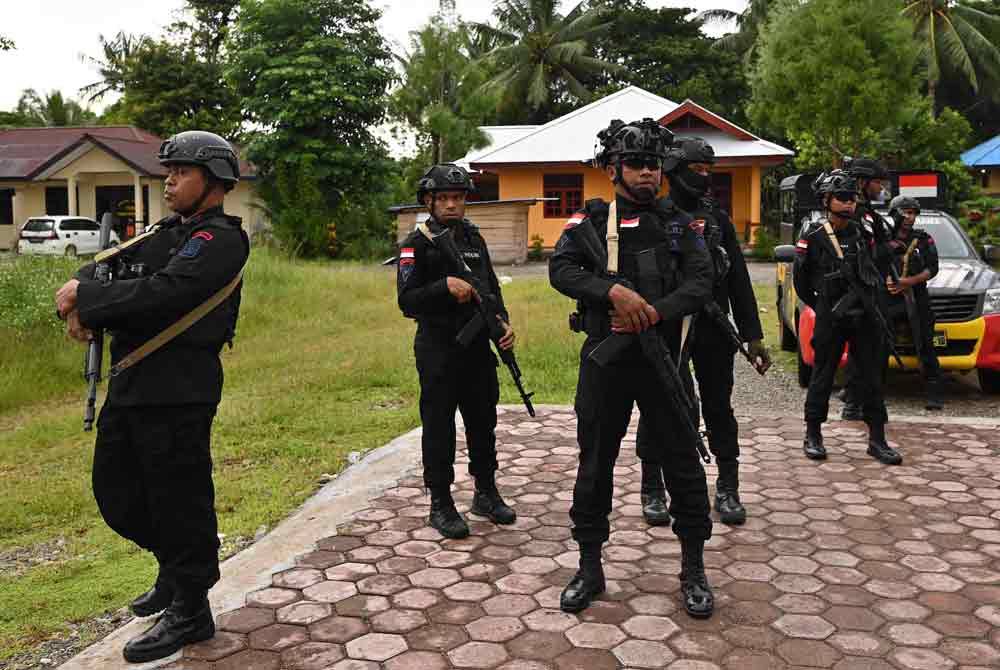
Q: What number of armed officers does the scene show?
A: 7